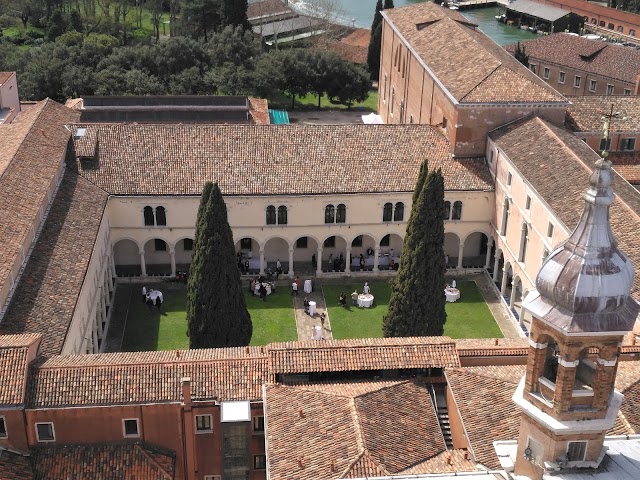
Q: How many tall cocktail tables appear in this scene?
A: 3